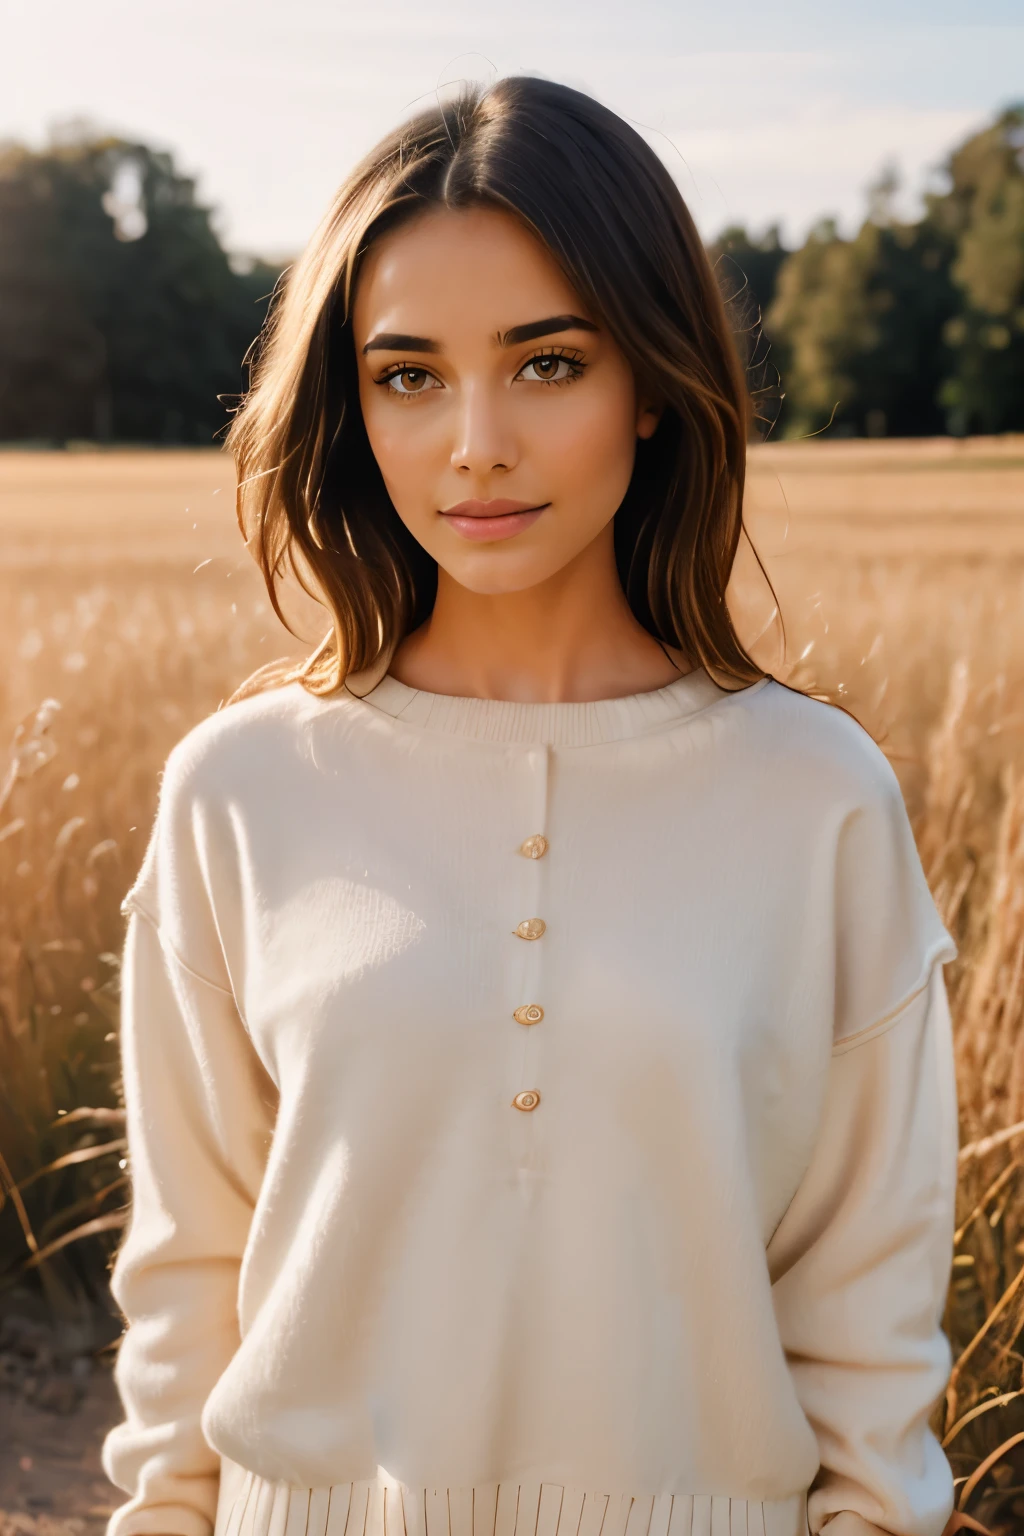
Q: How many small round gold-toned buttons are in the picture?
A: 4